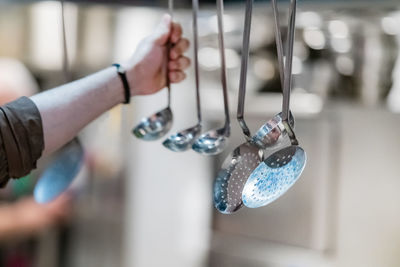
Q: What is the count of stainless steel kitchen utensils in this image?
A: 7